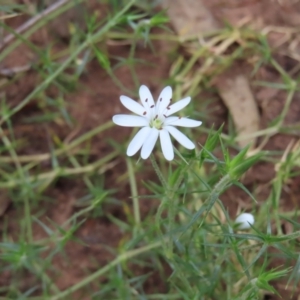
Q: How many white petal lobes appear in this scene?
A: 10